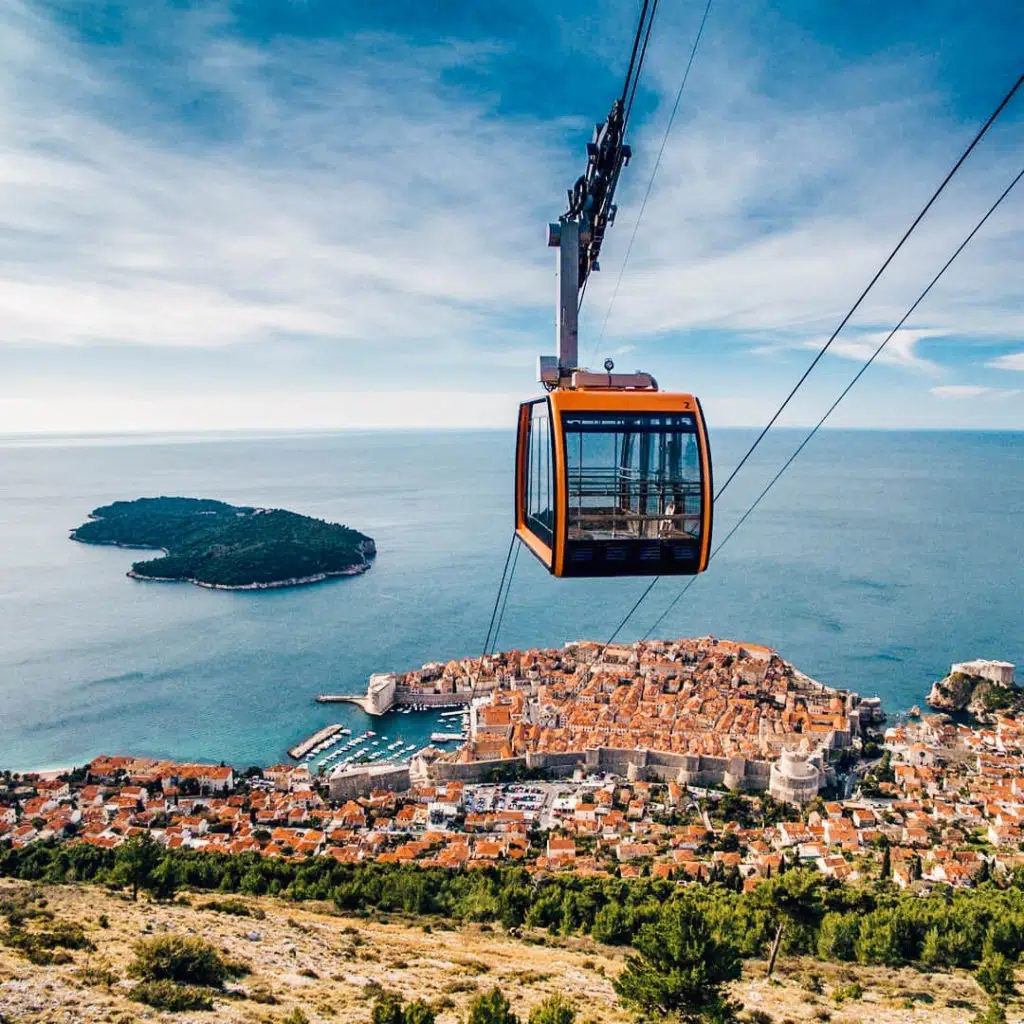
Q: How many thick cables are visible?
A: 4